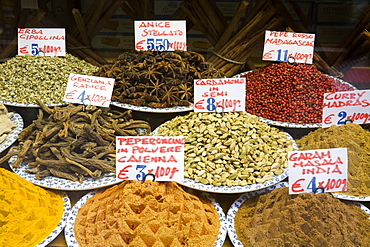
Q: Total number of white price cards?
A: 8